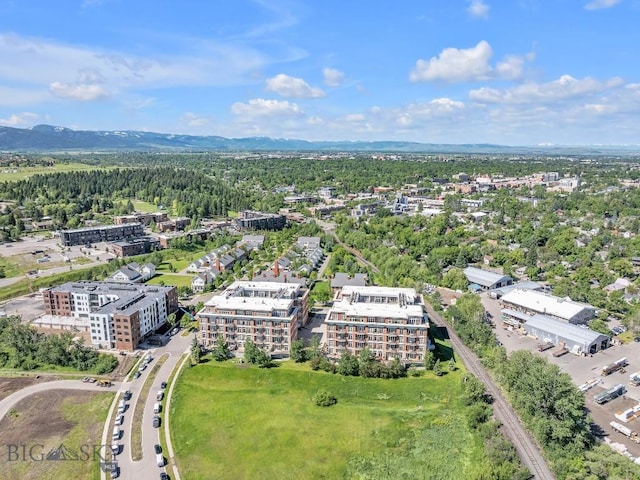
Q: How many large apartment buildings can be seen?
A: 3